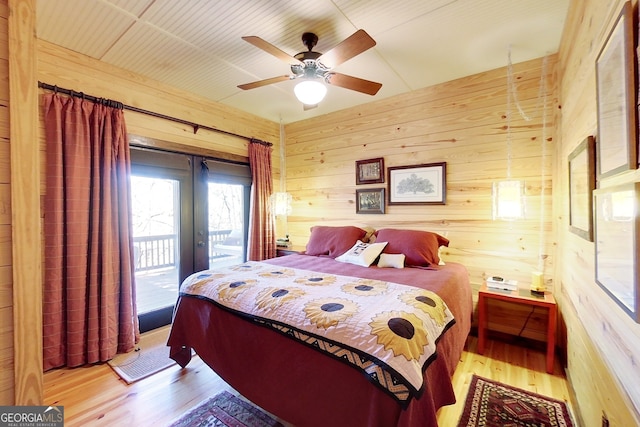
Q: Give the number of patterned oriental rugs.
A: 2